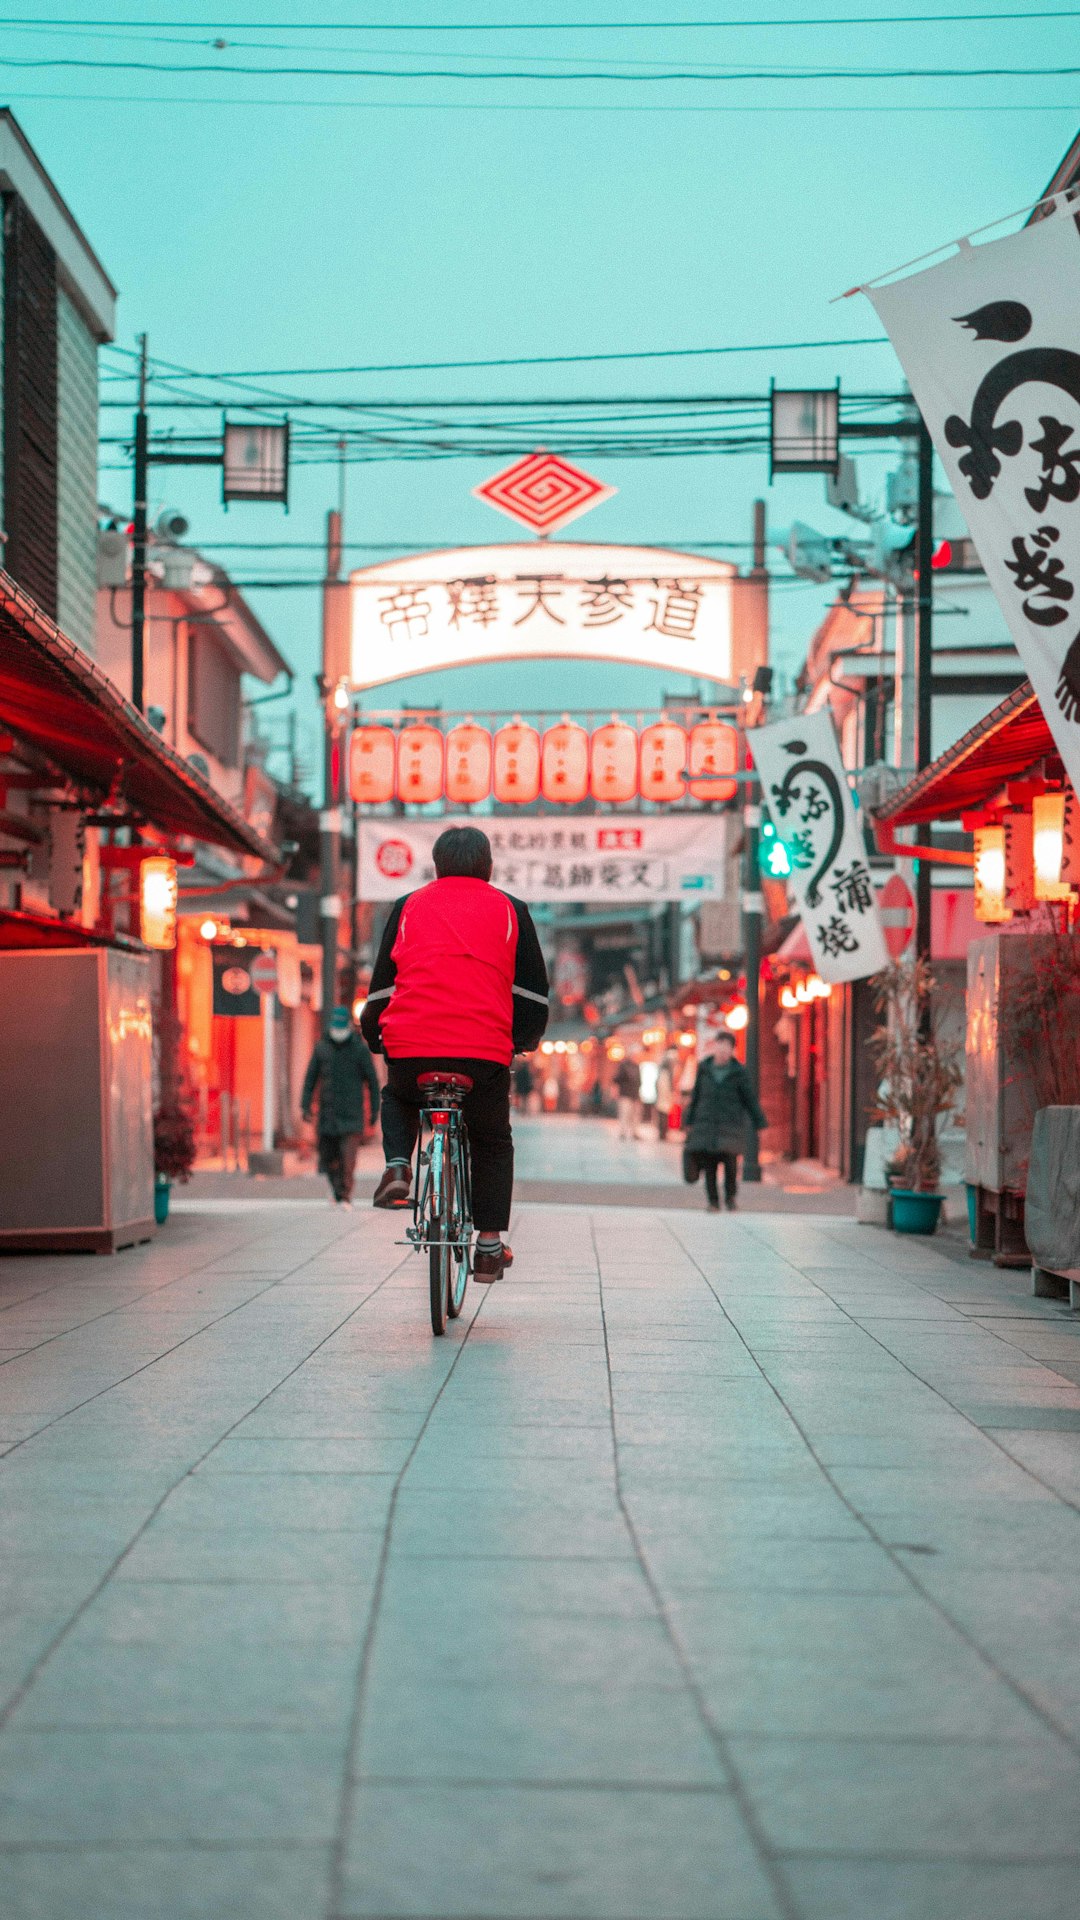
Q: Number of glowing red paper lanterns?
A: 8